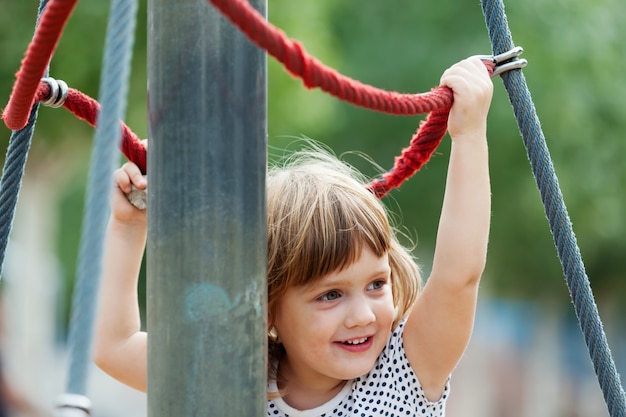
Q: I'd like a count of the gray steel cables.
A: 3